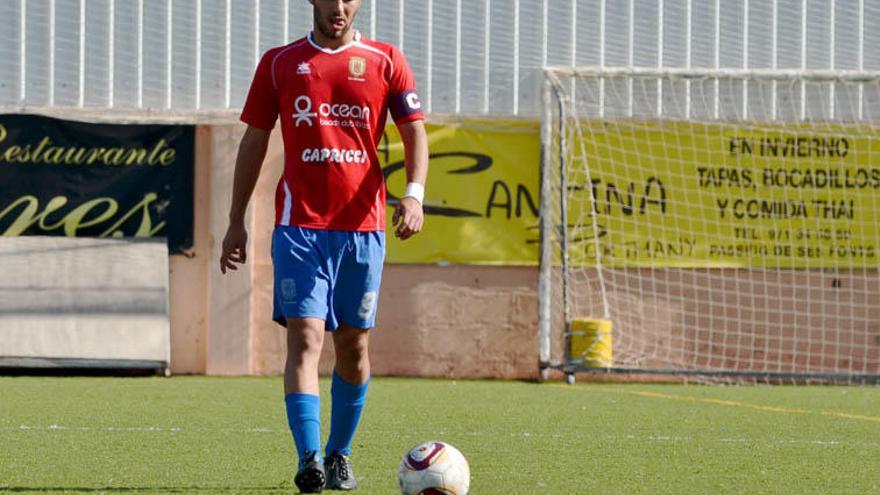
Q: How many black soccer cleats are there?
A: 2